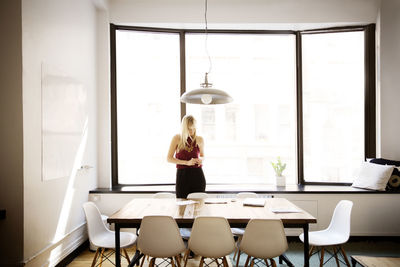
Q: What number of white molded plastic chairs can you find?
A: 8